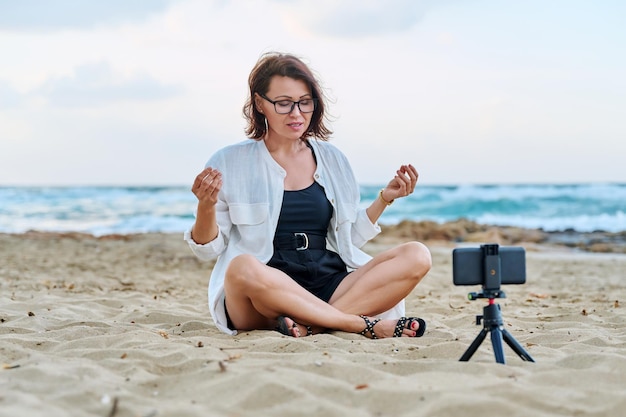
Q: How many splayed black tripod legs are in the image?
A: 3